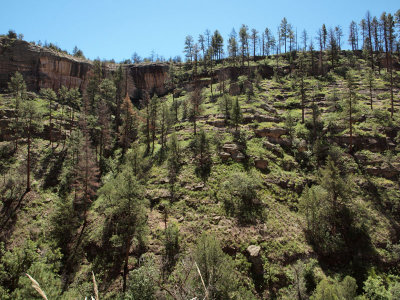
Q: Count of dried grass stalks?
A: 3